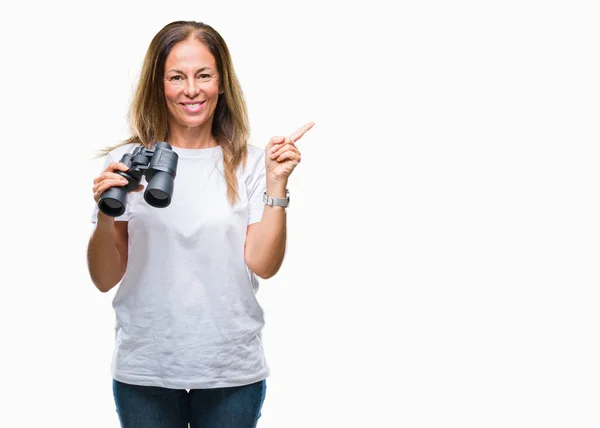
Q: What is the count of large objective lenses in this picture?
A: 2